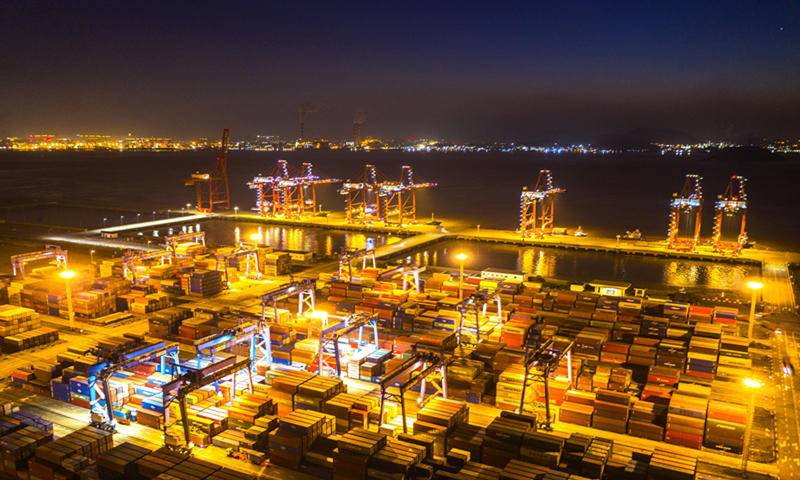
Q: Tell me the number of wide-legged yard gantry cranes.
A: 14